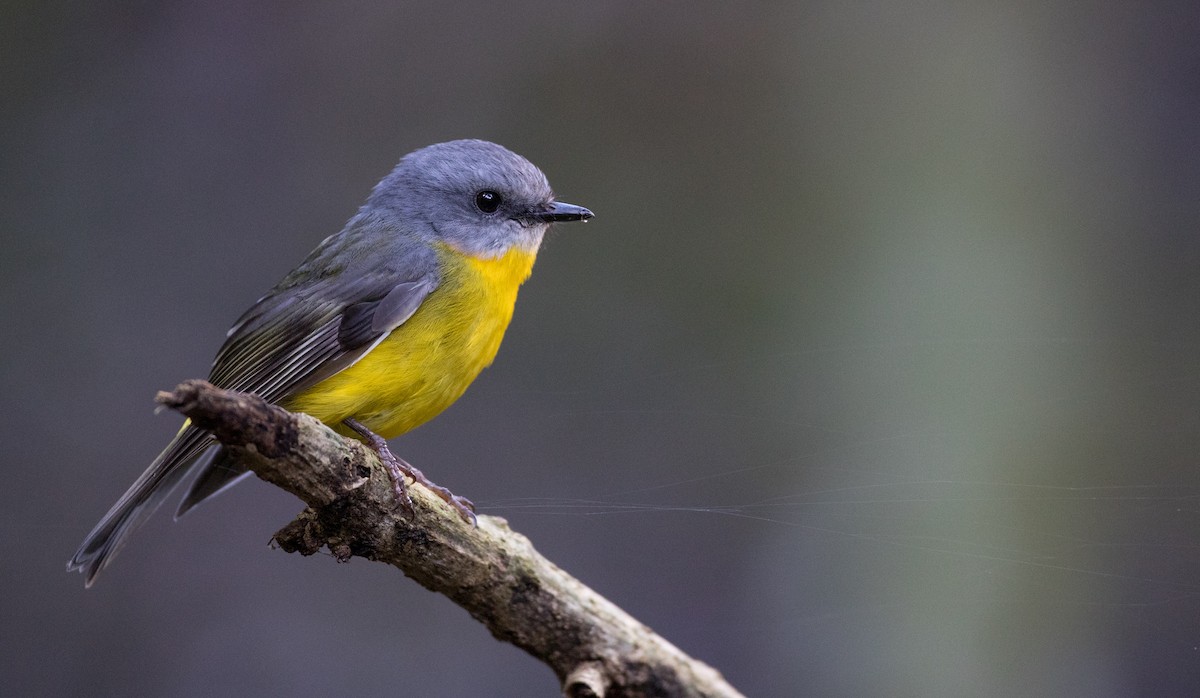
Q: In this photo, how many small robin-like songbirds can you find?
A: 1